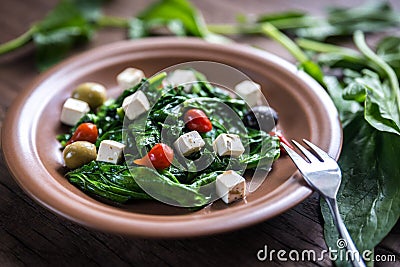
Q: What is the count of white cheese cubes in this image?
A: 9